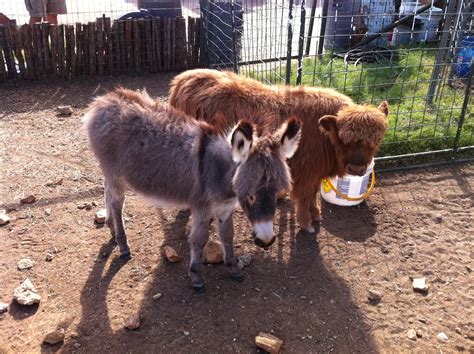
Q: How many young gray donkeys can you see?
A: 1